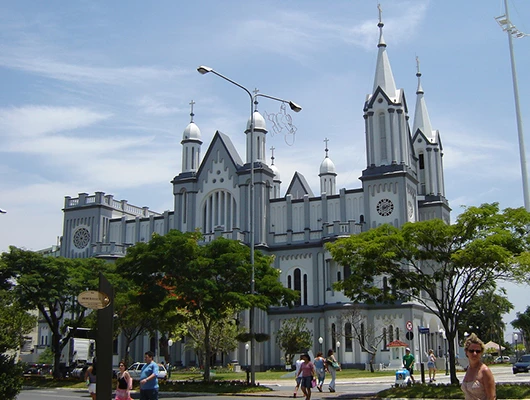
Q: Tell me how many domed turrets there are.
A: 4